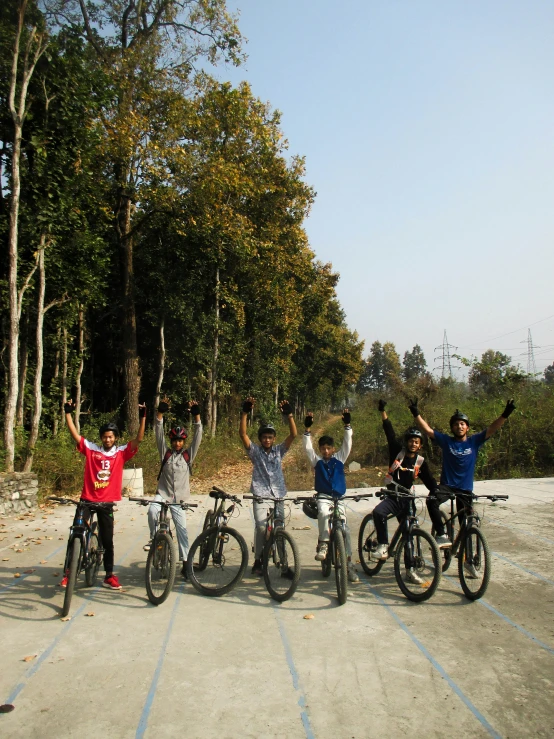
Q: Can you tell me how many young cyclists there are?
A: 6